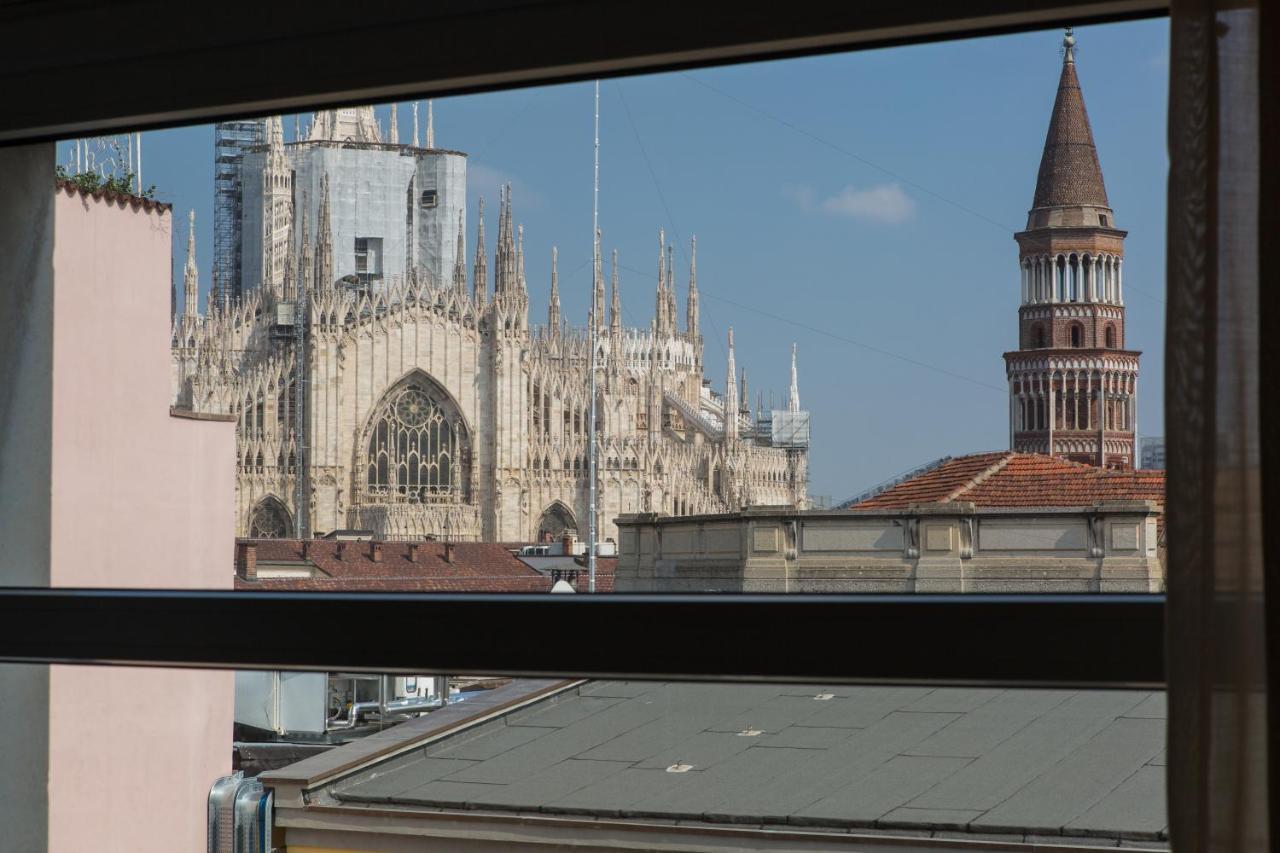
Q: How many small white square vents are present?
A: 3